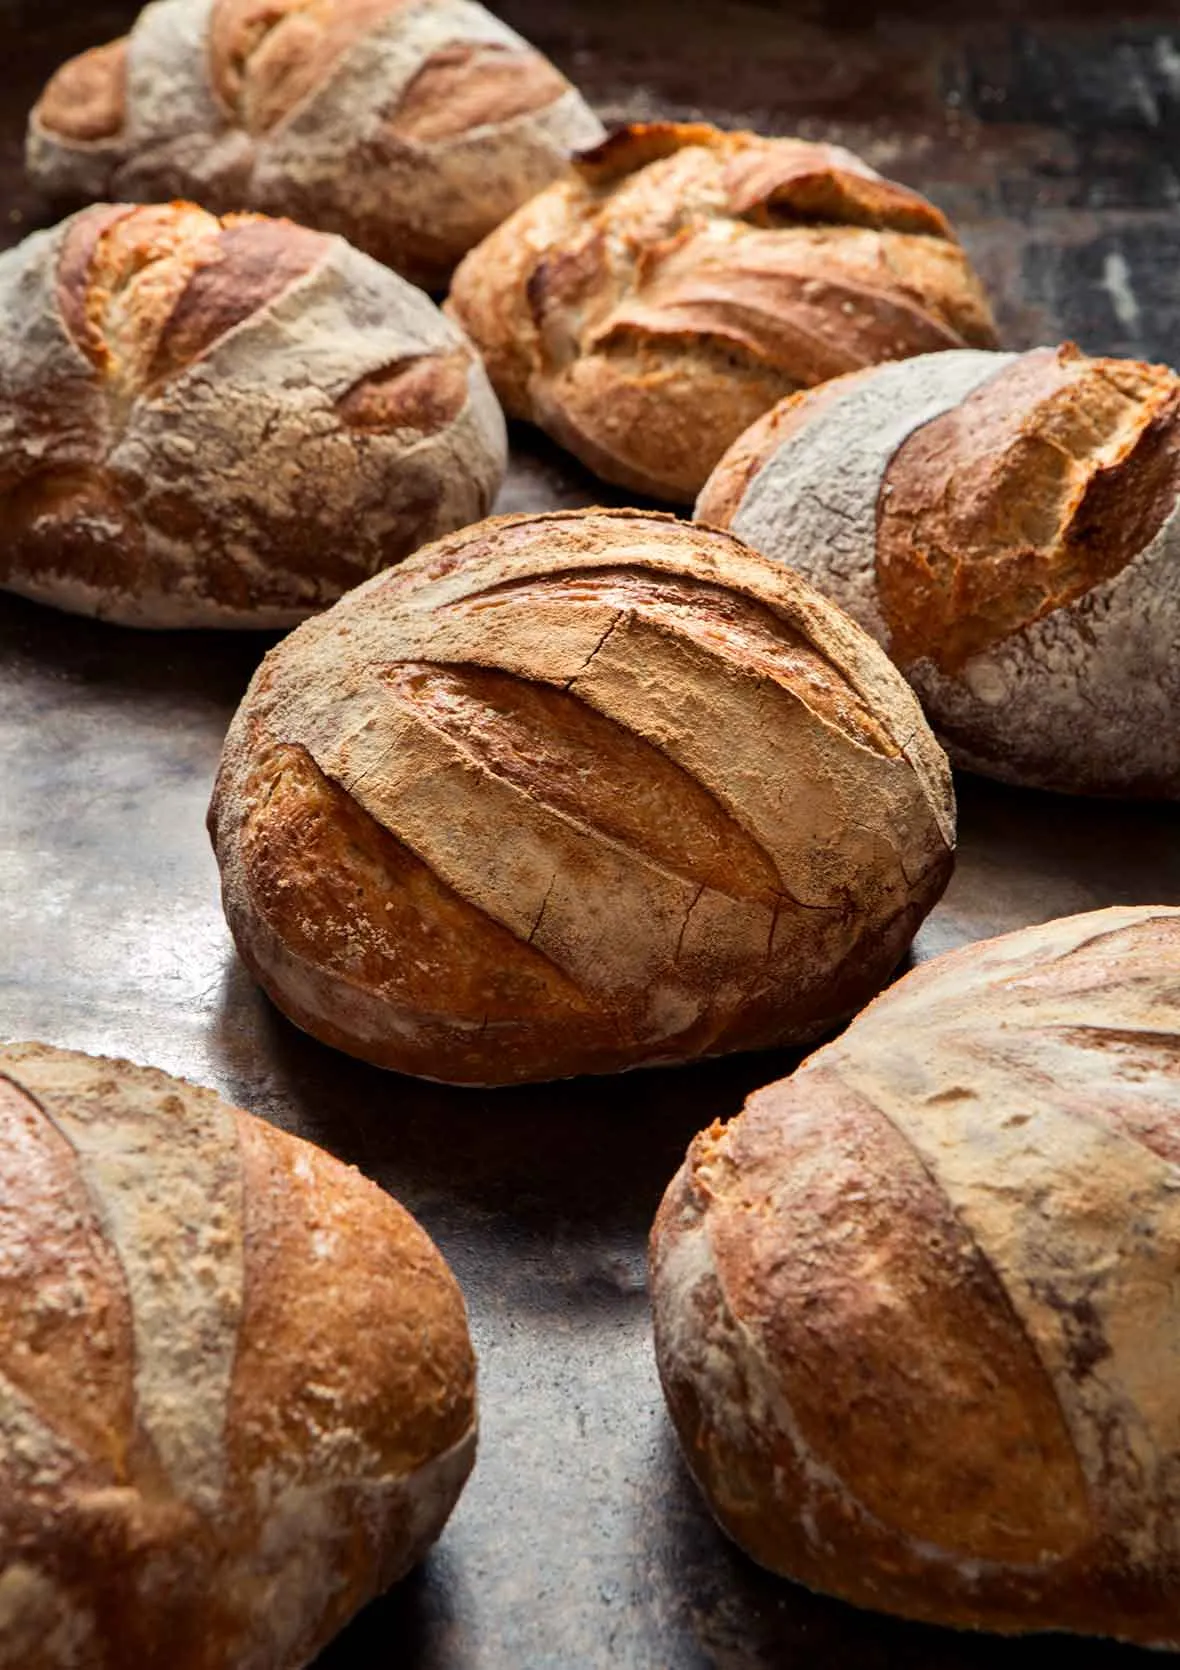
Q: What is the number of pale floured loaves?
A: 6